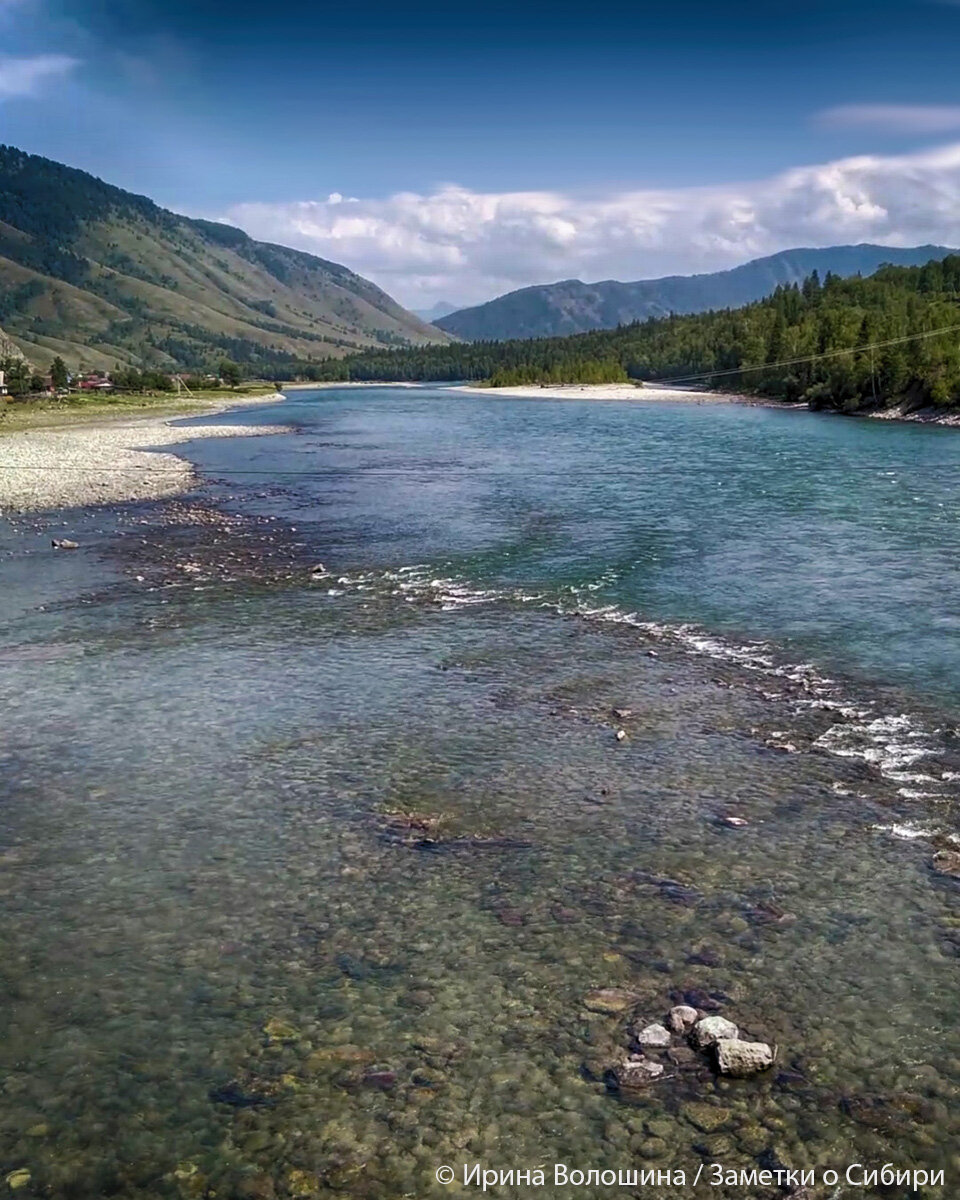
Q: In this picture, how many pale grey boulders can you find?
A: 5